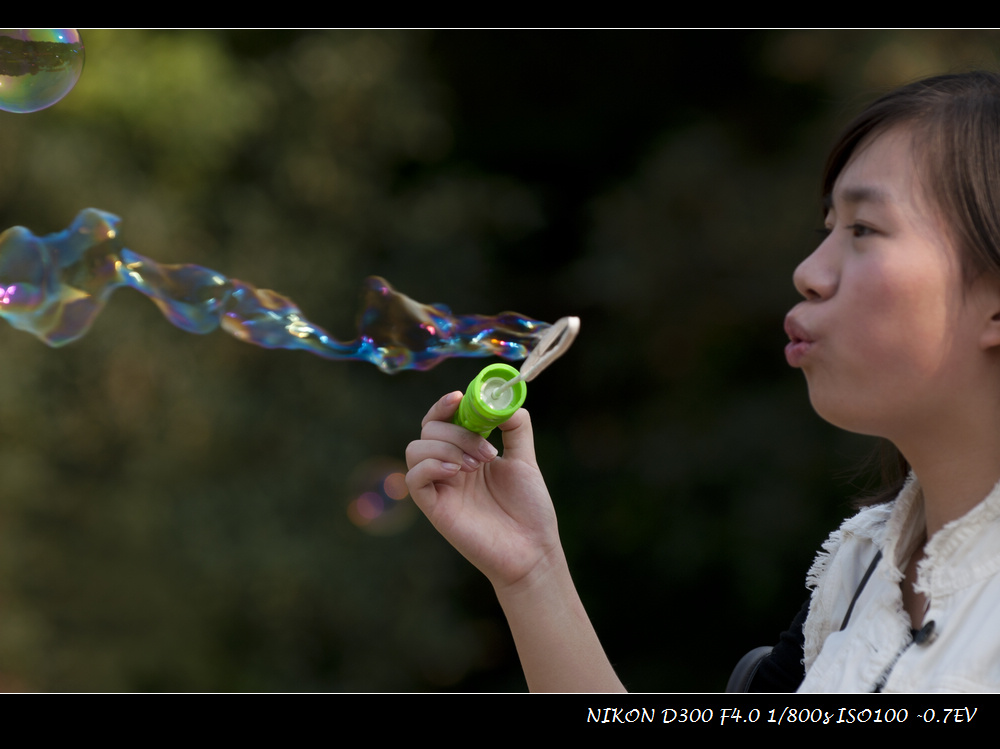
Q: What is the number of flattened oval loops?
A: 1